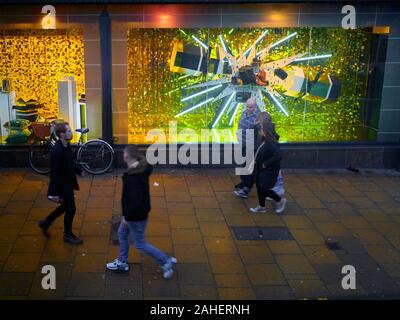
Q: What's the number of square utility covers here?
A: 1